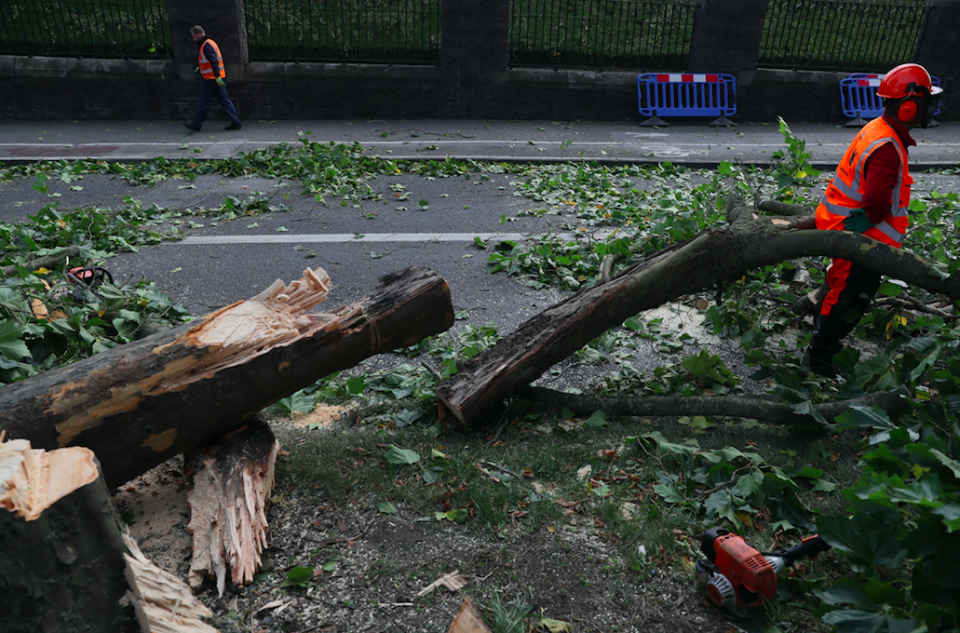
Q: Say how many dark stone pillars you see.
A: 4